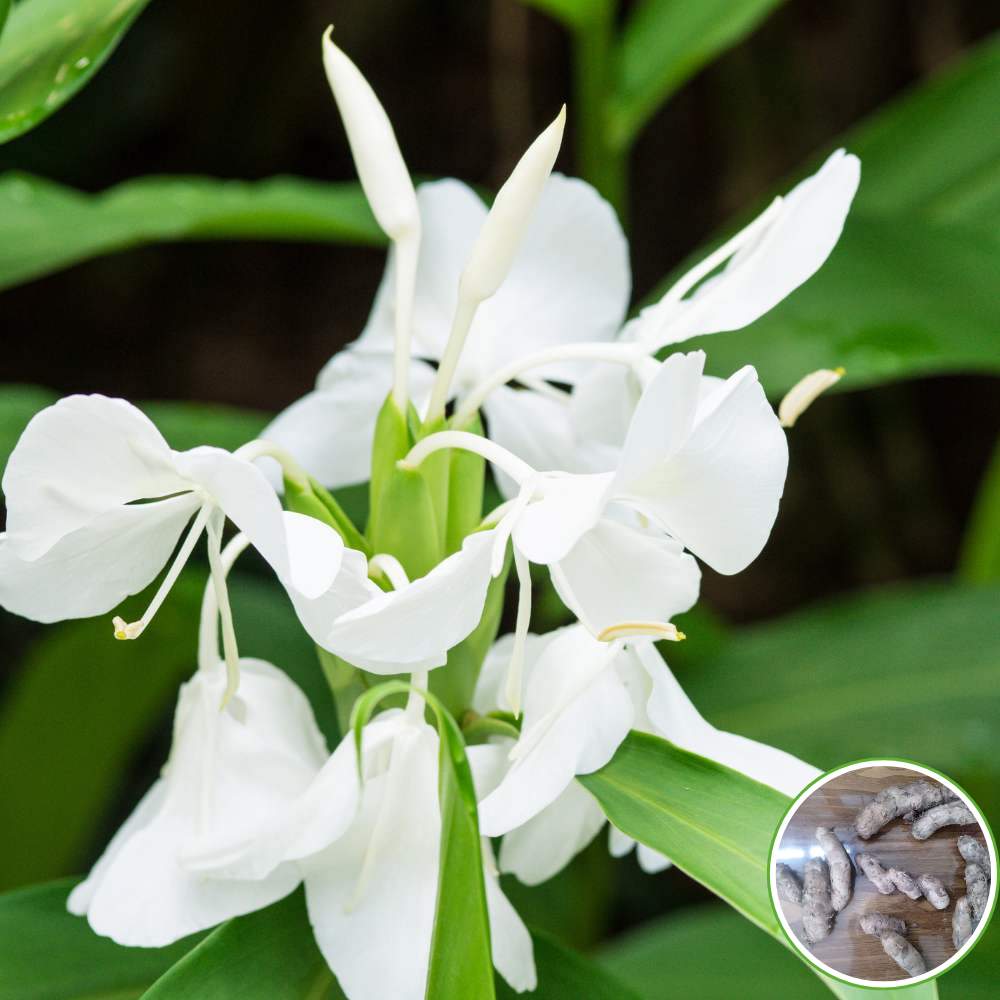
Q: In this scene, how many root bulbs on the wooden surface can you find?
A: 13